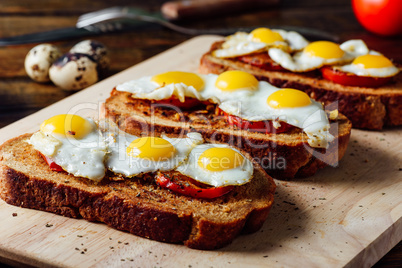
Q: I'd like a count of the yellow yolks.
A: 9